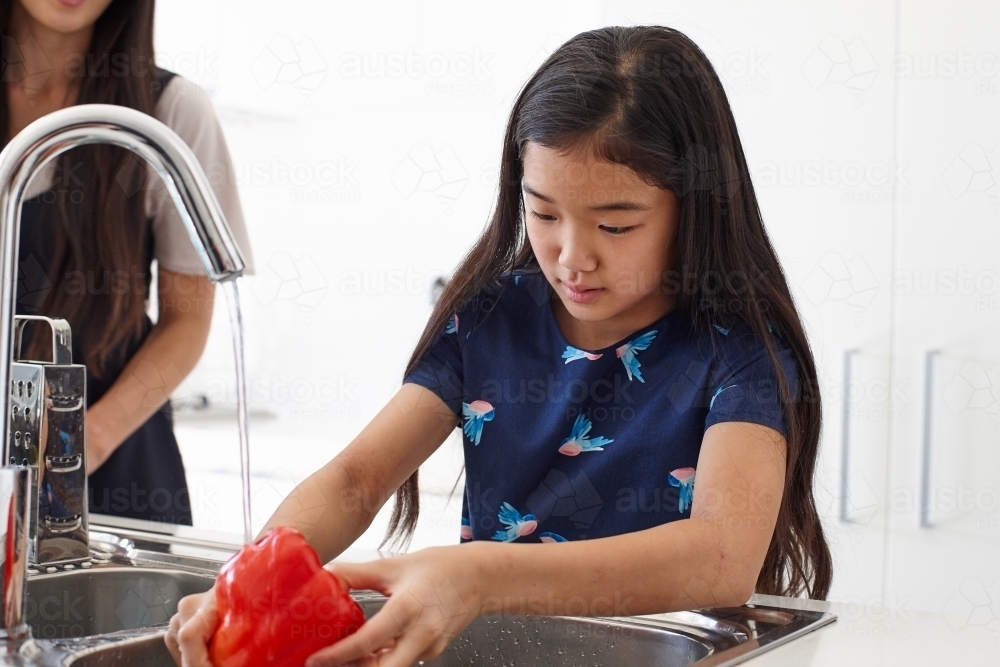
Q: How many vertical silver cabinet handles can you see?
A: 2